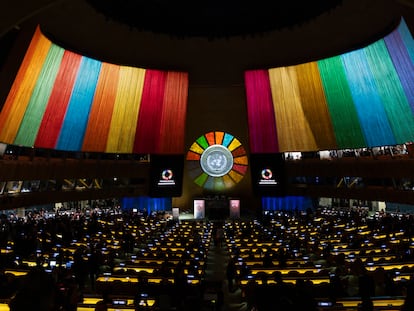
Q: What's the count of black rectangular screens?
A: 2